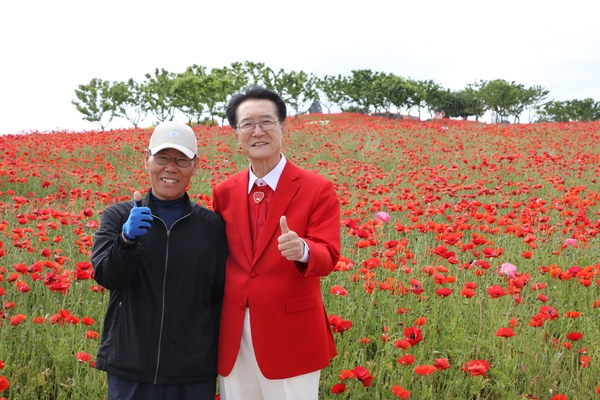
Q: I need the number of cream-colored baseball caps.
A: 1